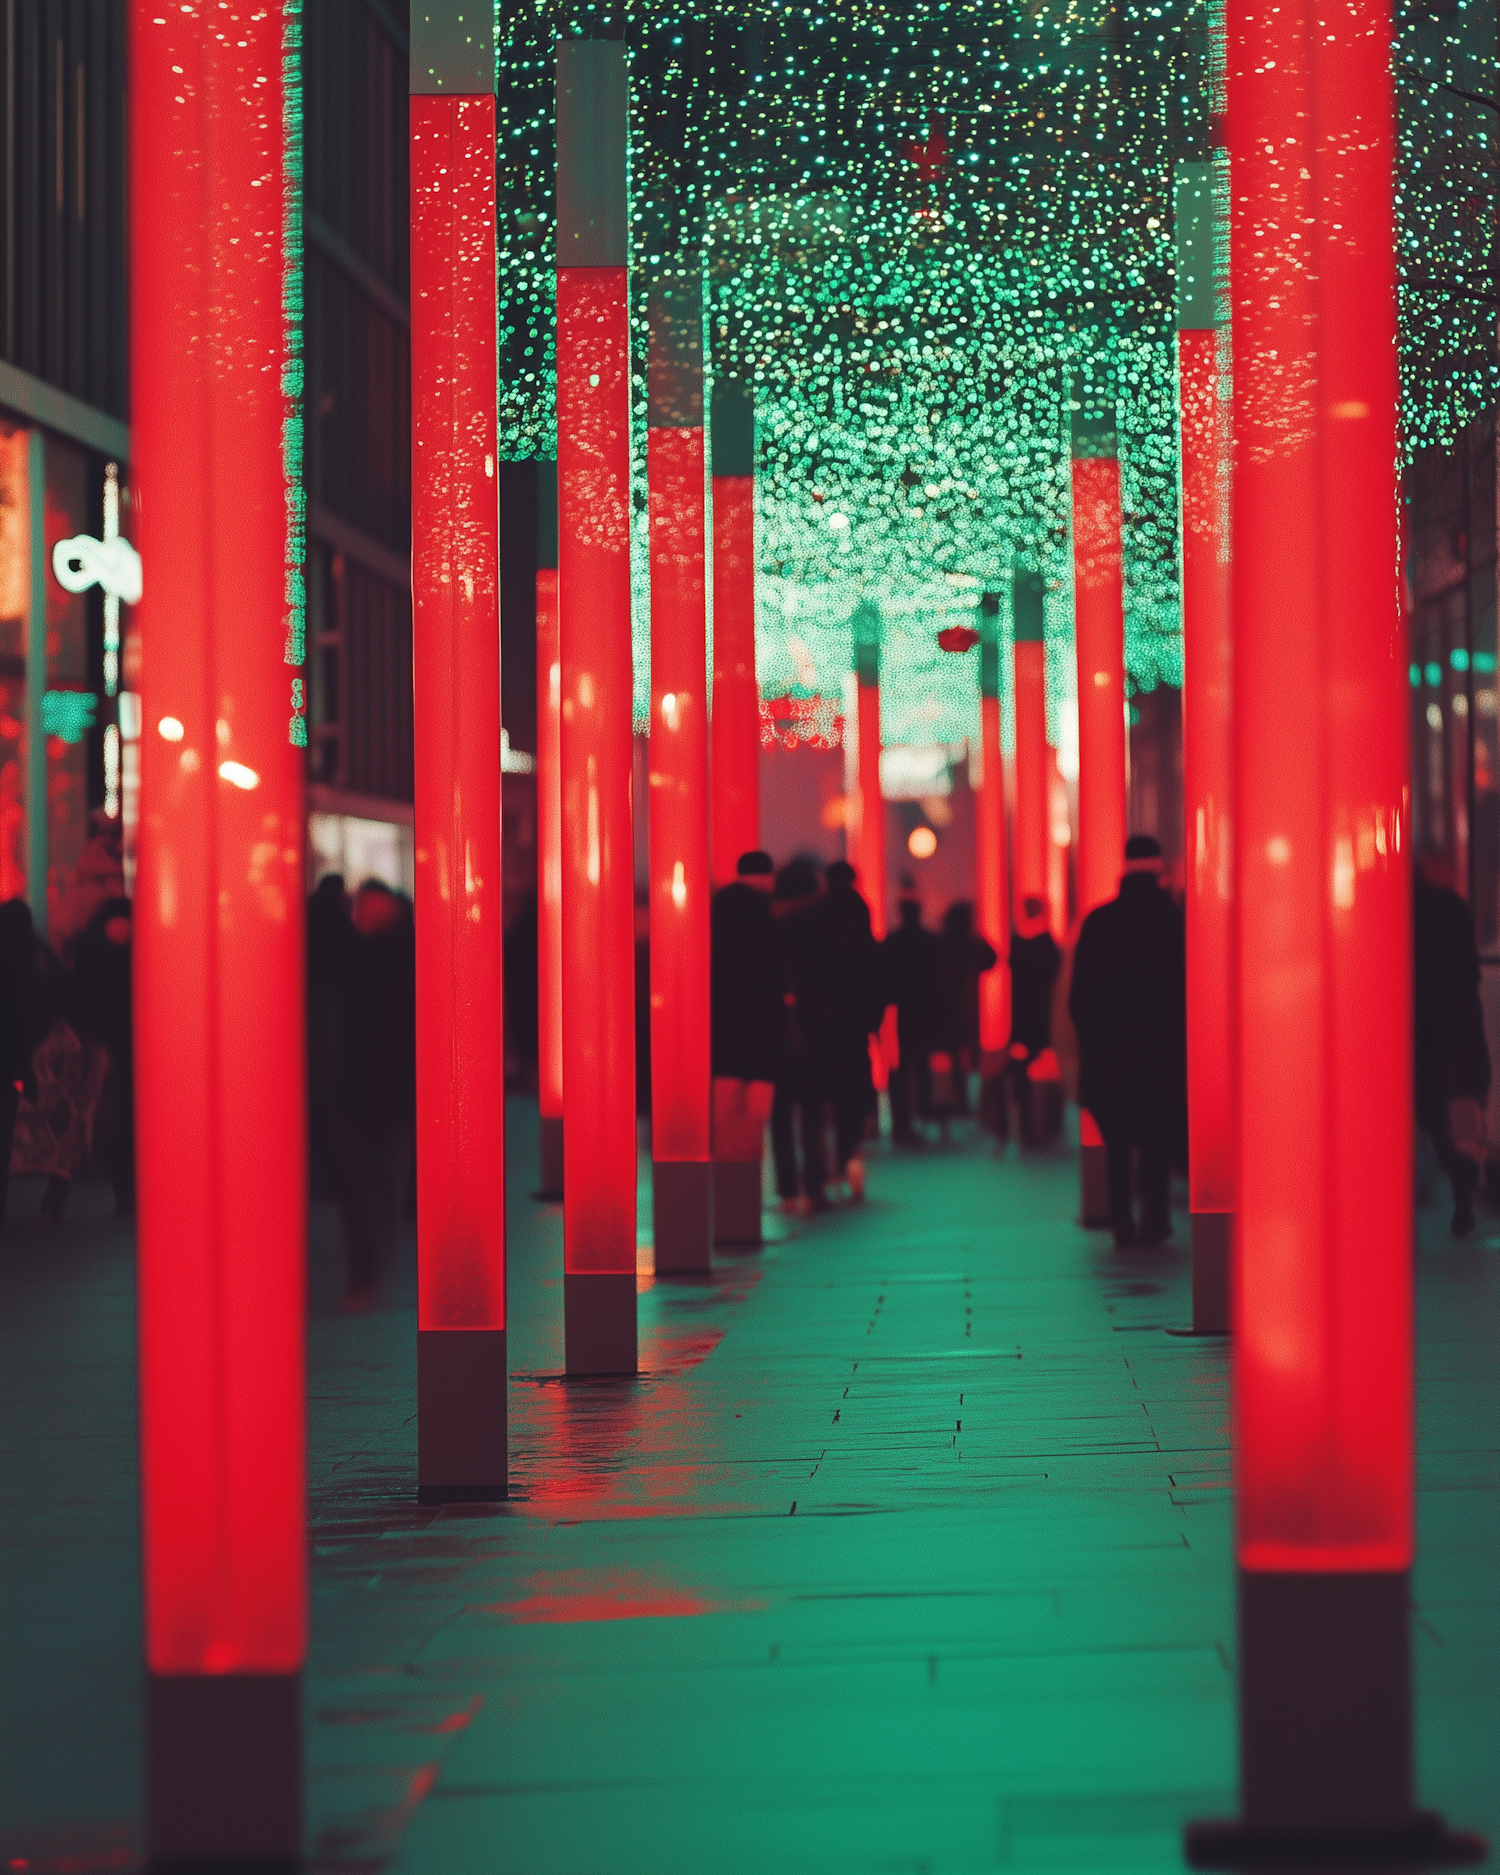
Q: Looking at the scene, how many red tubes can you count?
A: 12